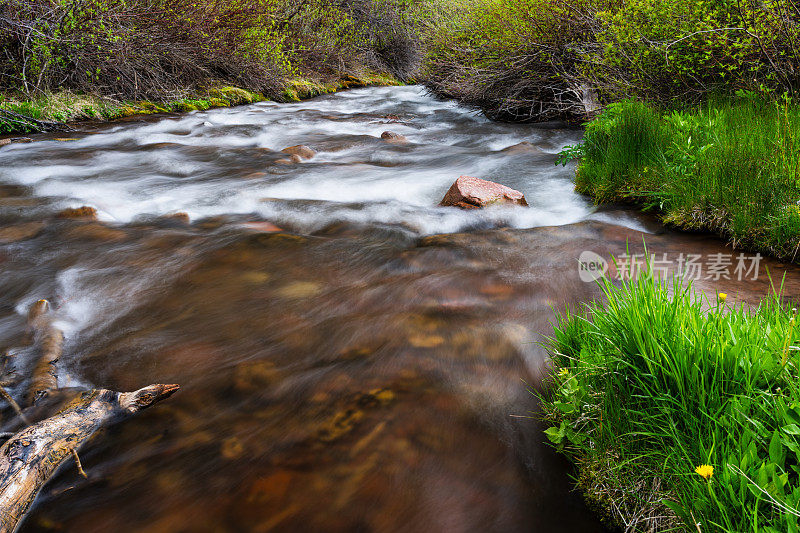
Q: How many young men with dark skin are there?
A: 0